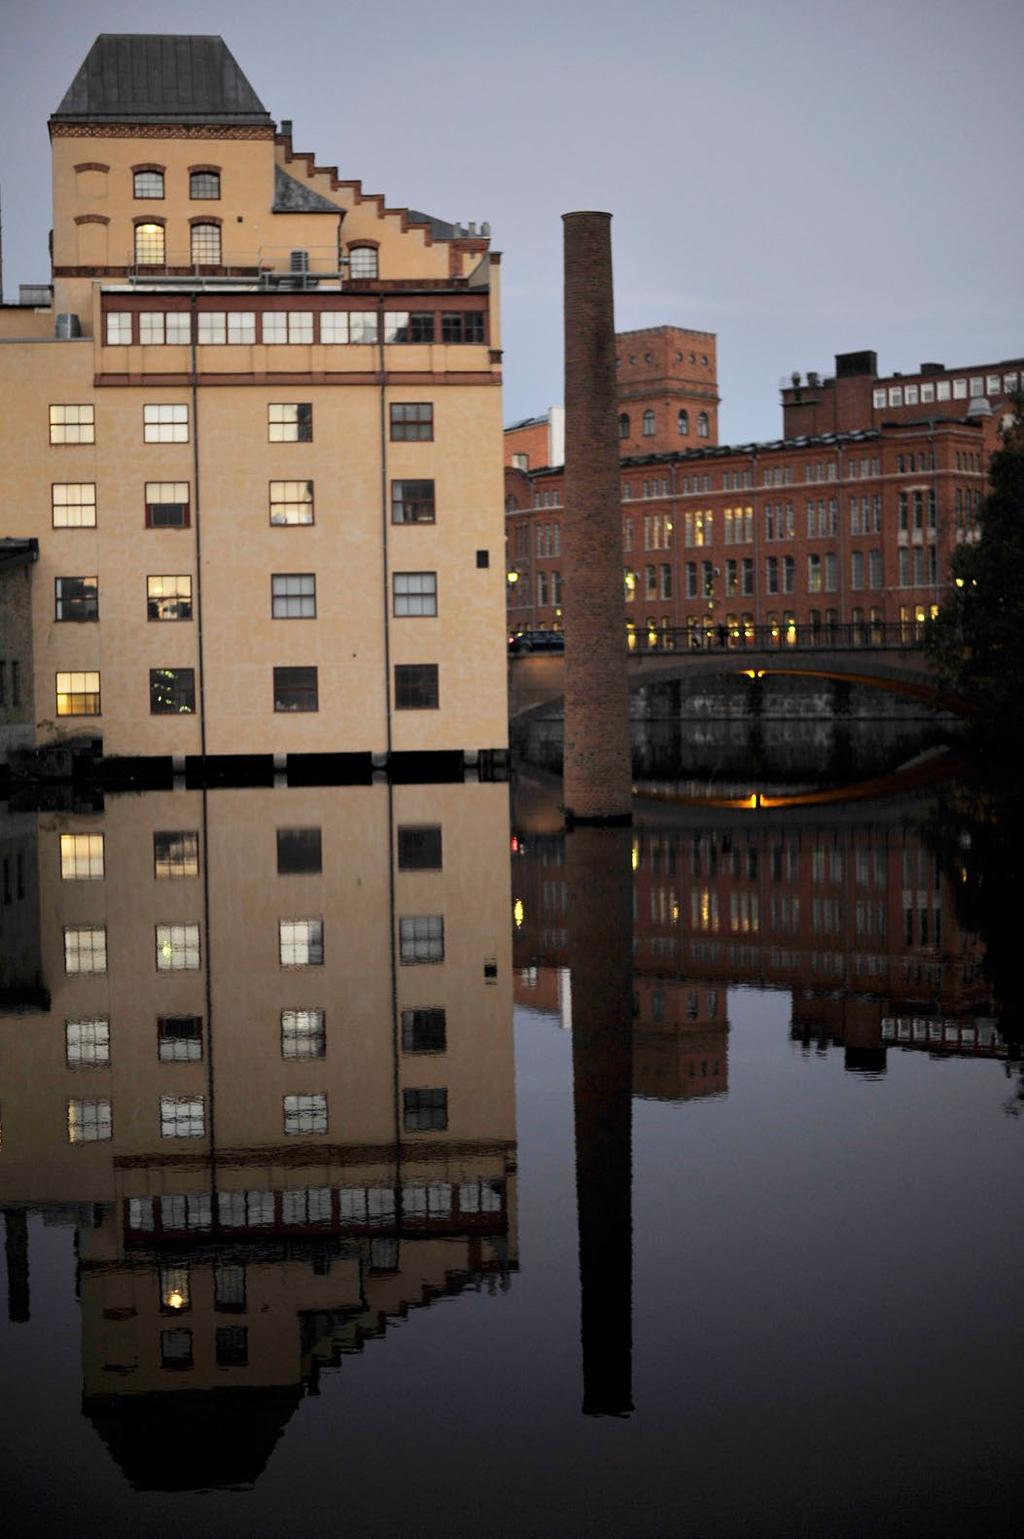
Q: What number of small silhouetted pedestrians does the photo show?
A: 2